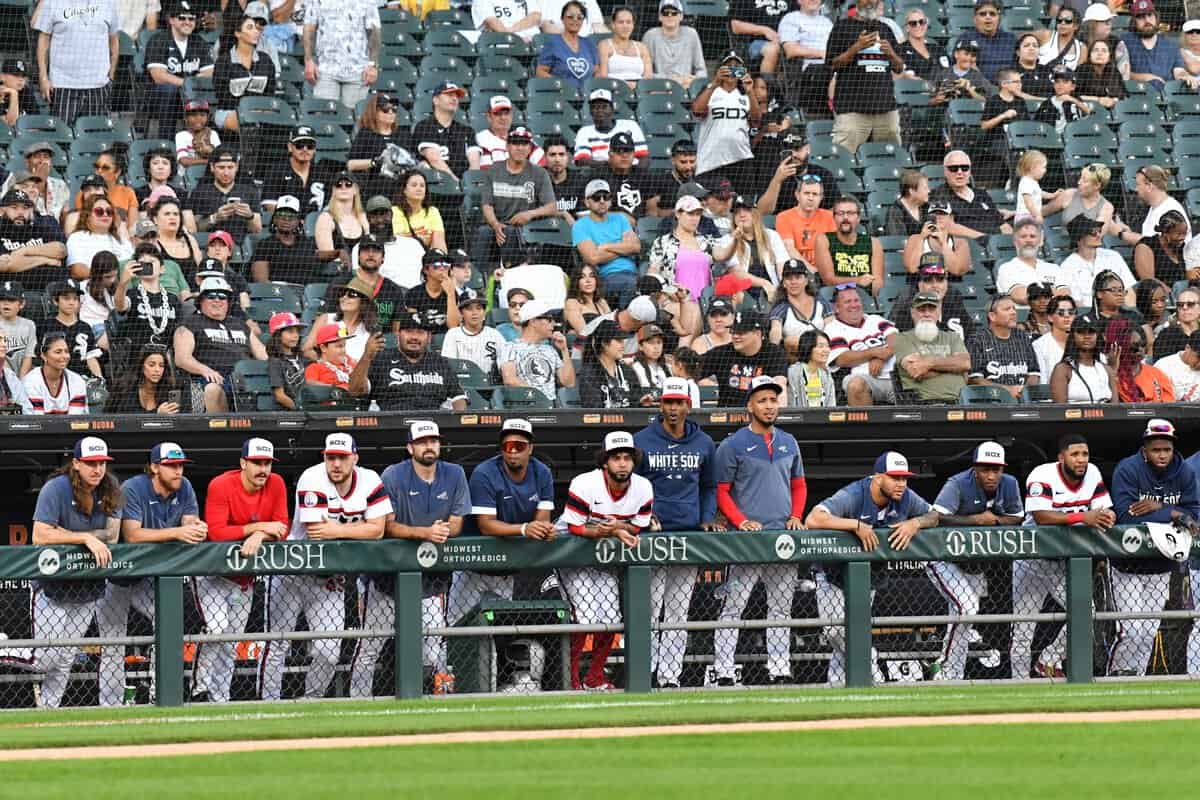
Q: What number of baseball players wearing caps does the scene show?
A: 12